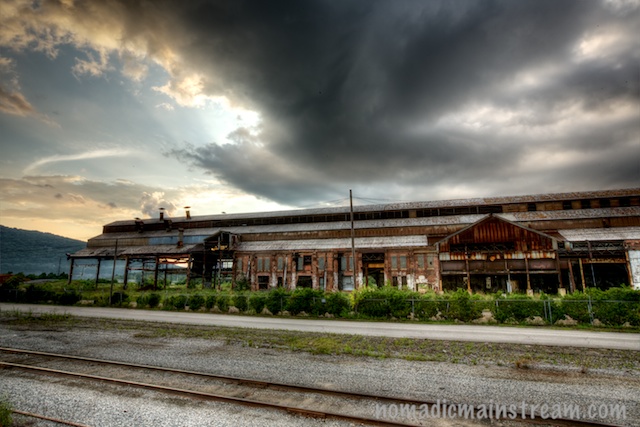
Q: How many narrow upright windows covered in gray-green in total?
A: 12